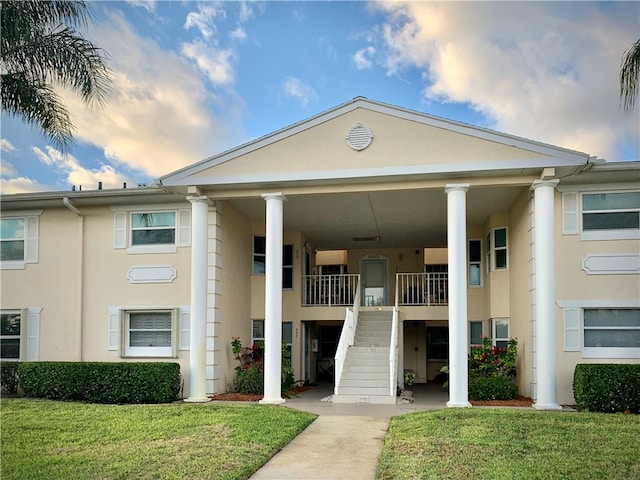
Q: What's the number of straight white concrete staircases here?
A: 1